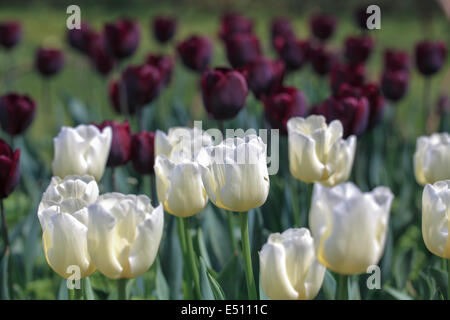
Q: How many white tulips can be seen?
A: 12